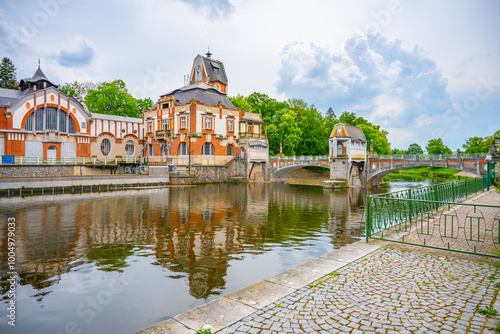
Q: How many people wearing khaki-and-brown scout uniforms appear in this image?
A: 0